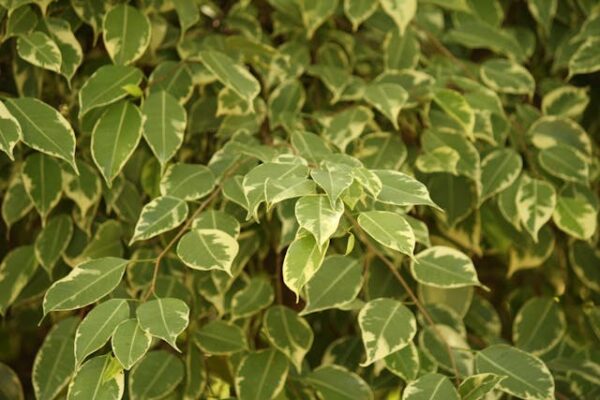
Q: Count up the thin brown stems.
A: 2